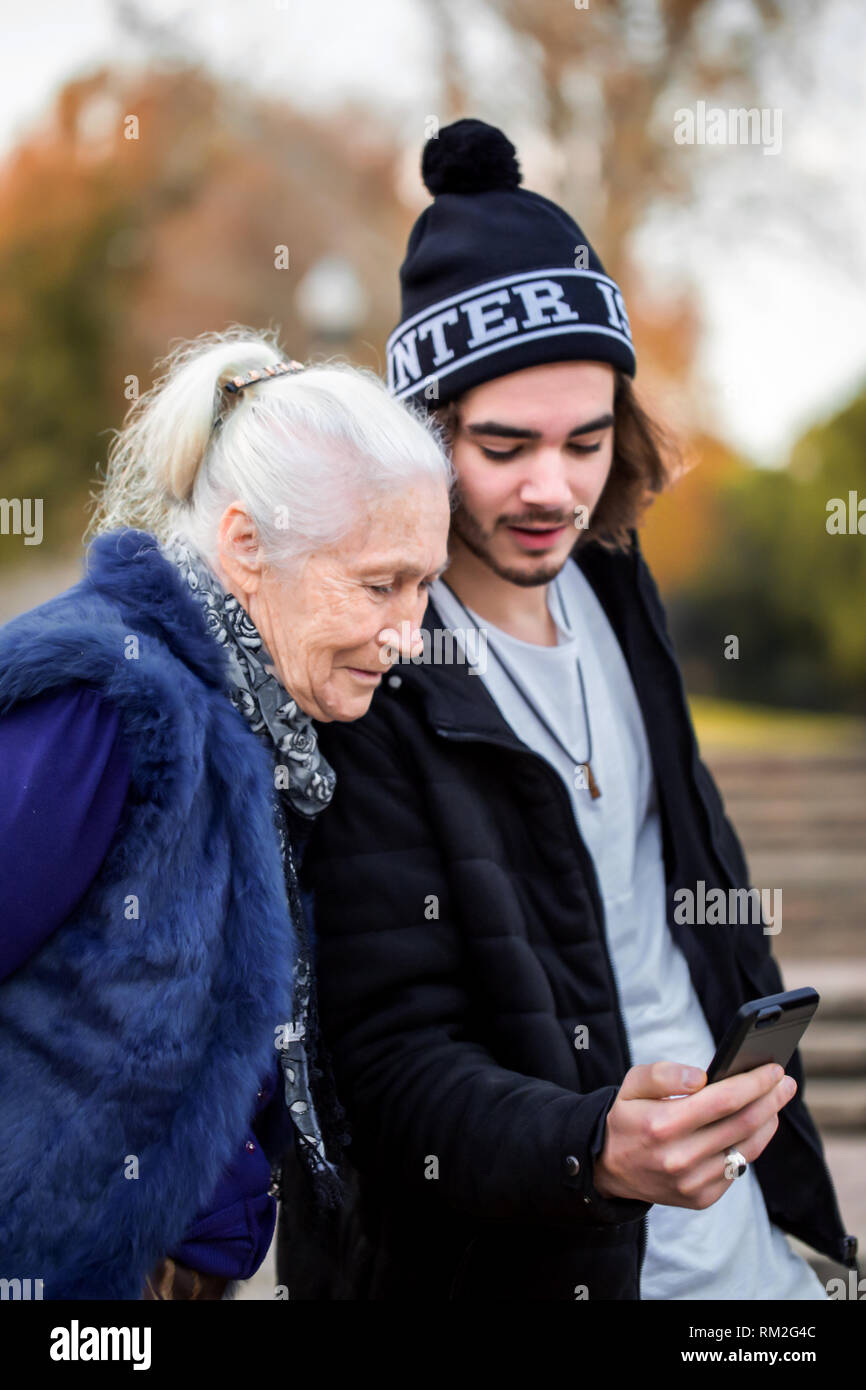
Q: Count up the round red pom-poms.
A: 0